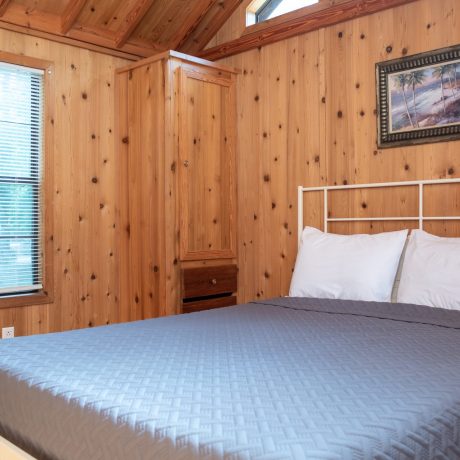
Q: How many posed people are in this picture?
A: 0